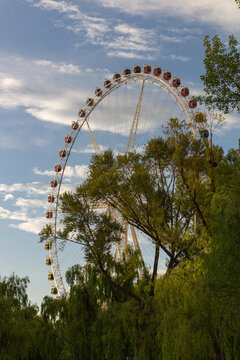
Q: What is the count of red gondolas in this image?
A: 13